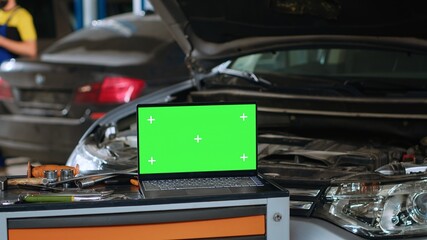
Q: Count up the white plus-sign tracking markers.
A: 5